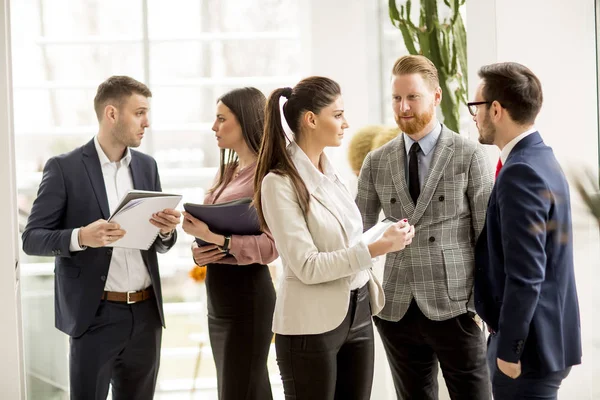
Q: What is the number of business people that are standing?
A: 5